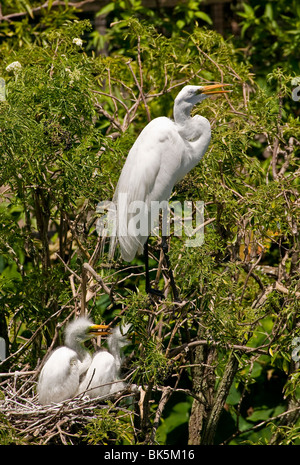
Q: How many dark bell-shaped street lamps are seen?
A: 0